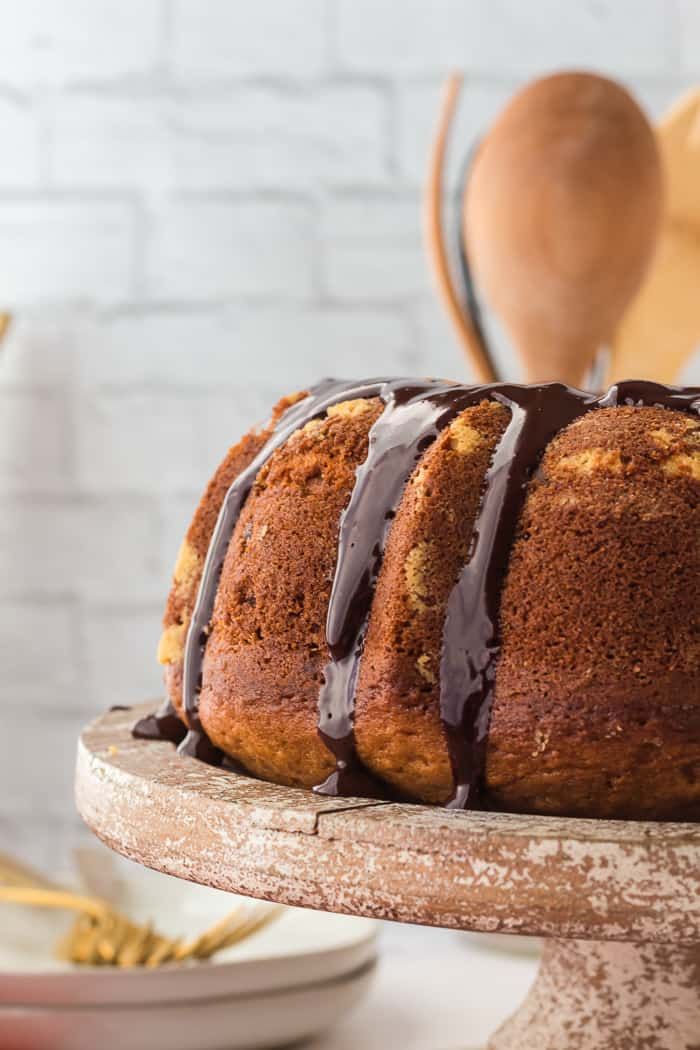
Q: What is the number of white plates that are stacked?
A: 2